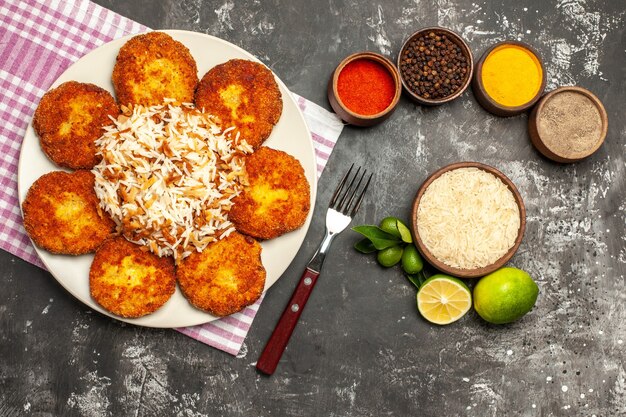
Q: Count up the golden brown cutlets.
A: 7